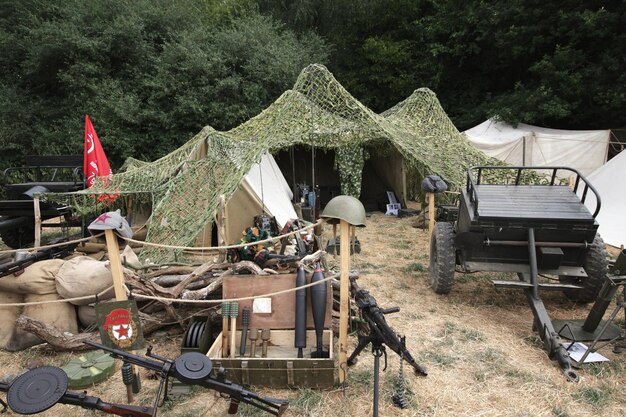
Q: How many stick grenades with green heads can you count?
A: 2